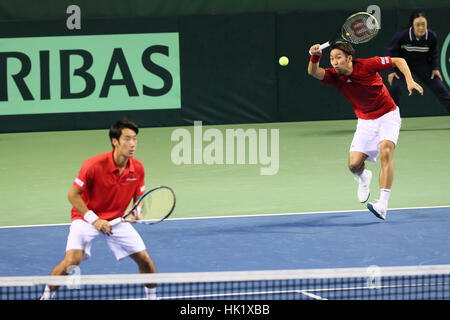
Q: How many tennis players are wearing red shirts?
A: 2